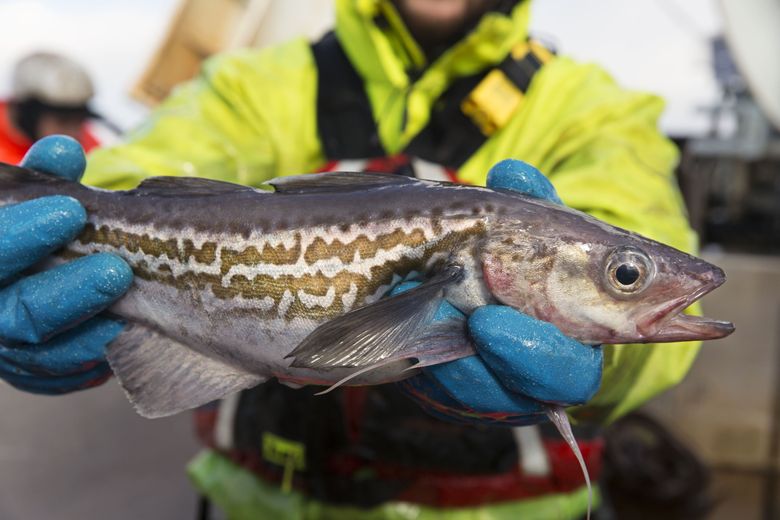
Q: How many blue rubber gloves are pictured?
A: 2